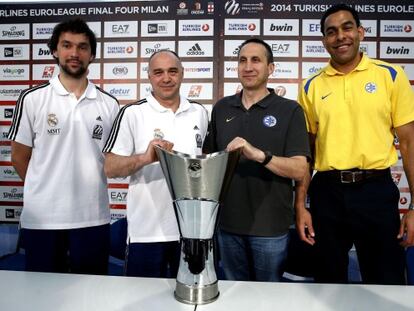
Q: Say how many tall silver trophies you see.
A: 1